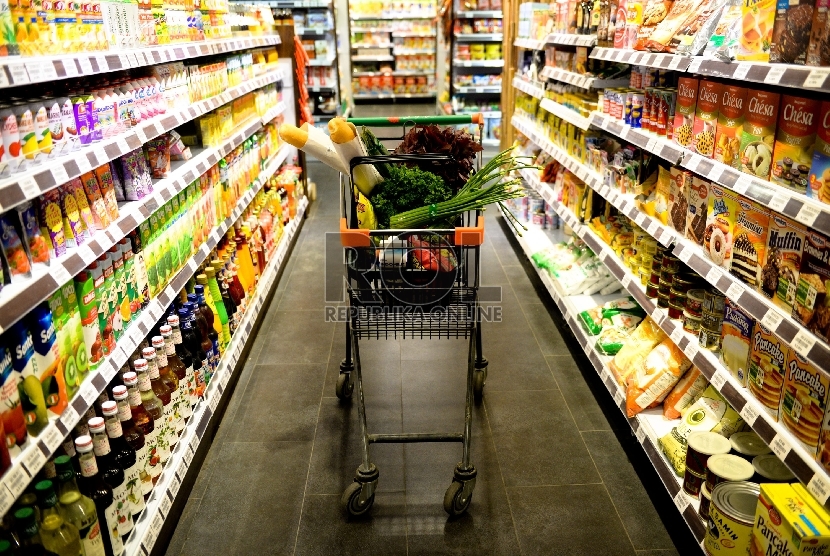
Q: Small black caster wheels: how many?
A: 4